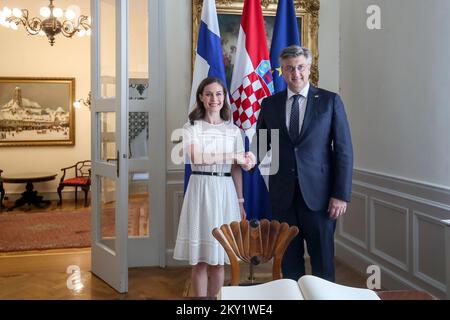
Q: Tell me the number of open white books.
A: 1